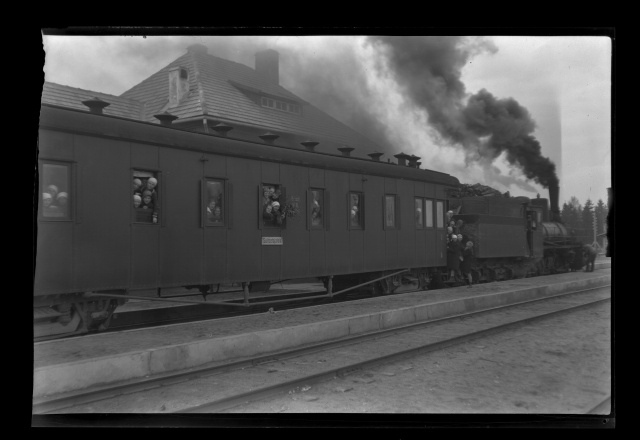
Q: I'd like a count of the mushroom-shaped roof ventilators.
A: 9